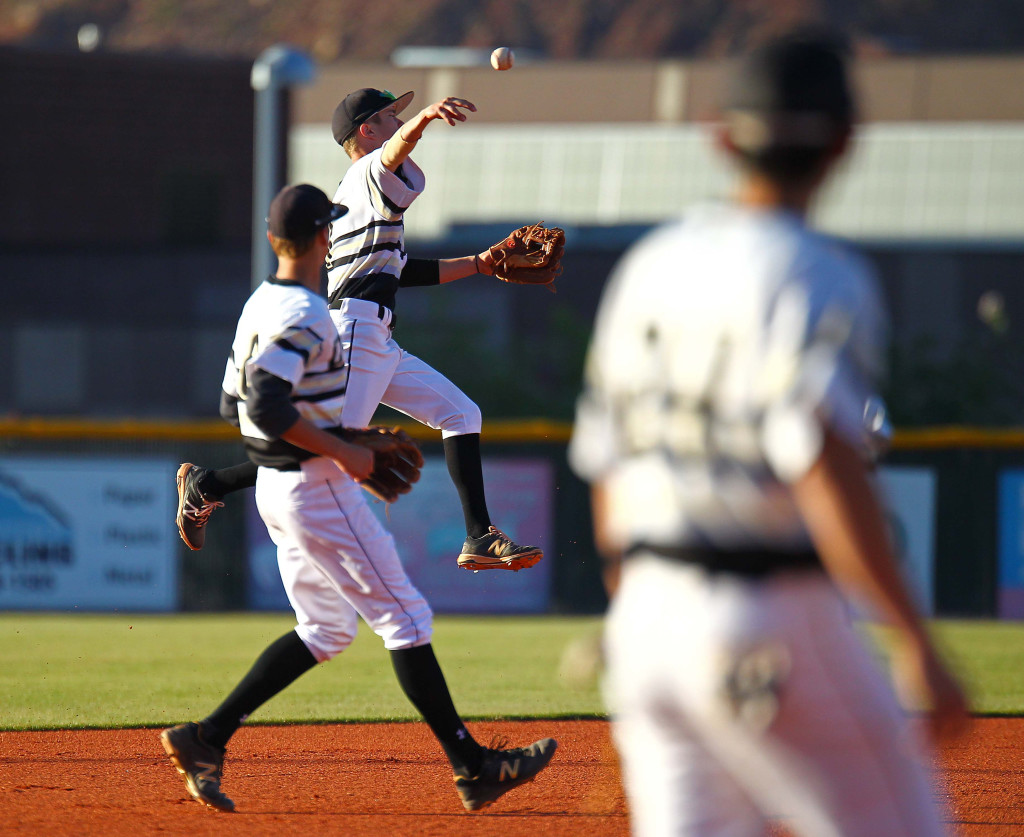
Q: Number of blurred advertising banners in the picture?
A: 4